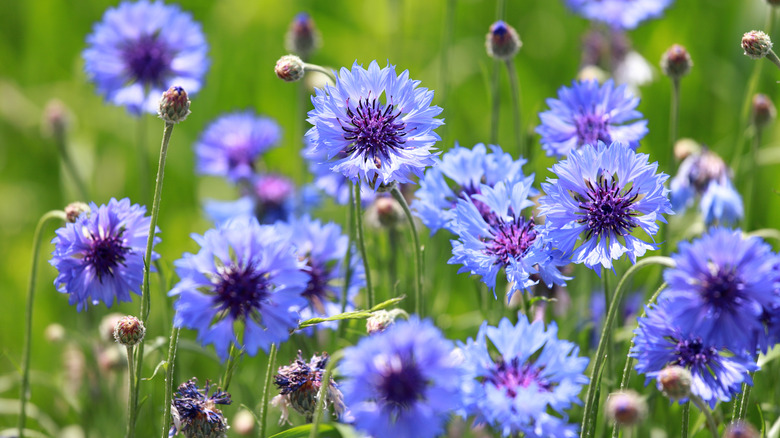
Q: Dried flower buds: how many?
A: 2